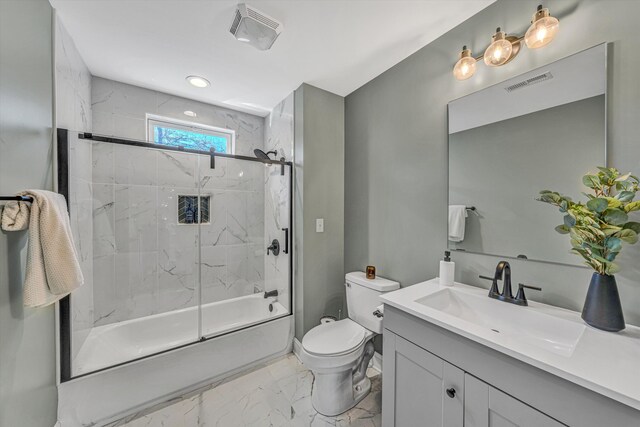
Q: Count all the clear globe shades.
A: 3